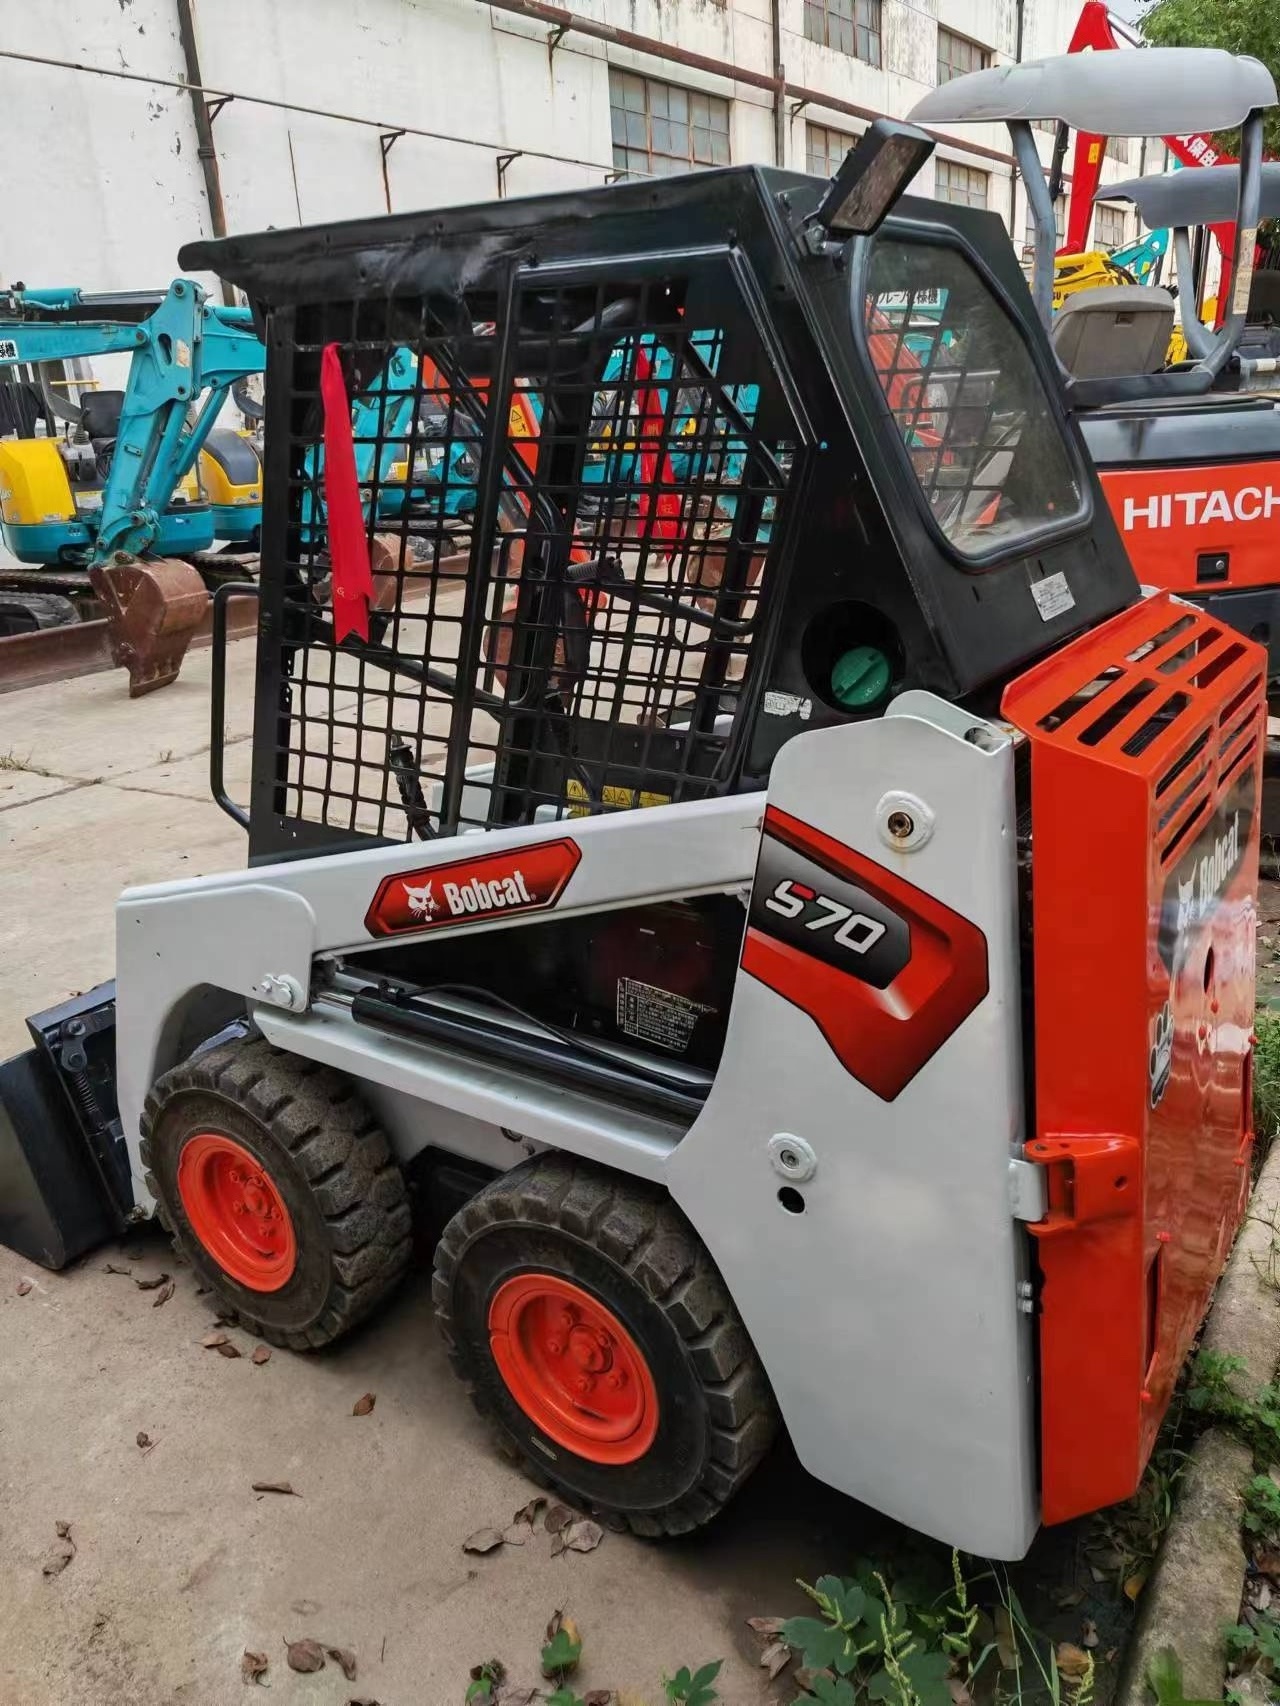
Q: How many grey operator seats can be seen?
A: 1